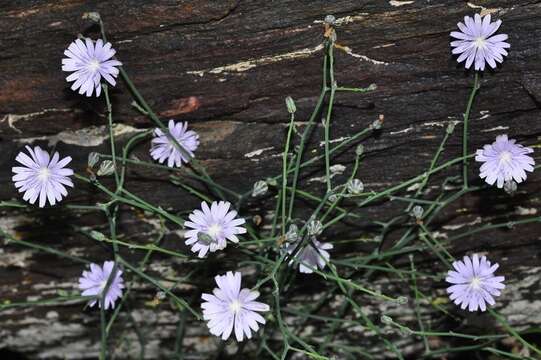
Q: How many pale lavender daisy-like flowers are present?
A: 10